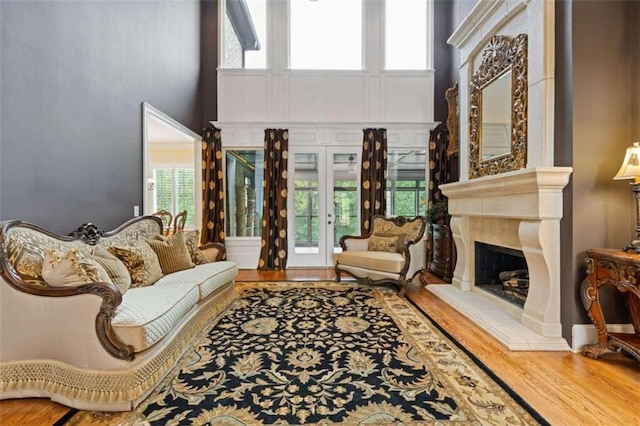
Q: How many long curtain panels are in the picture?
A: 4